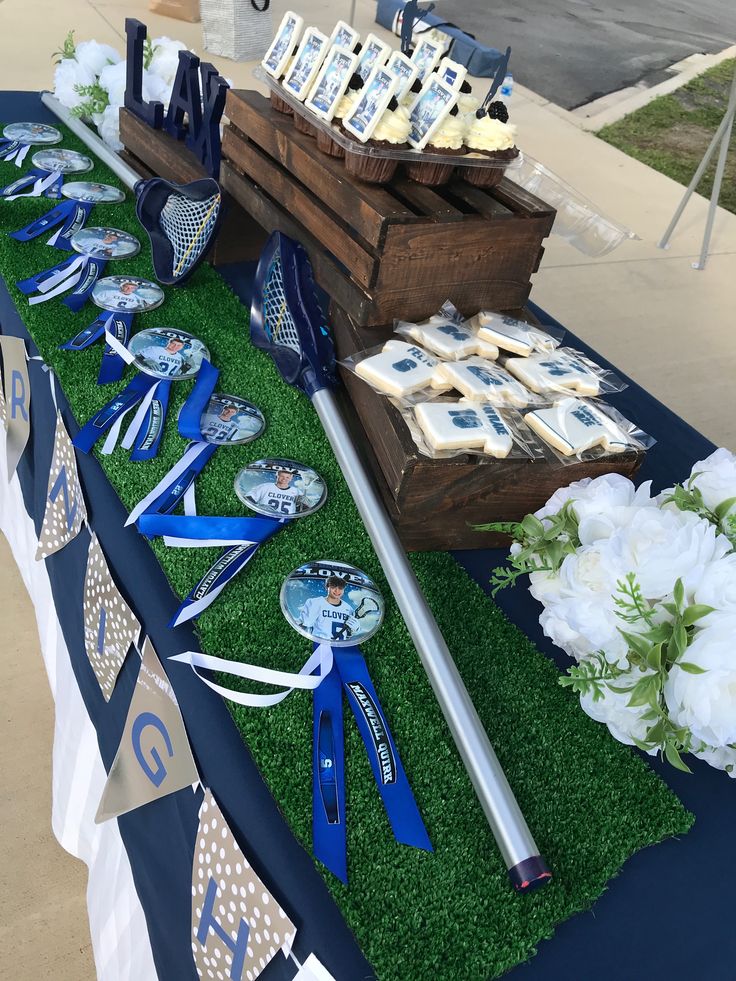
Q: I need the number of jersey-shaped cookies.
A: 7